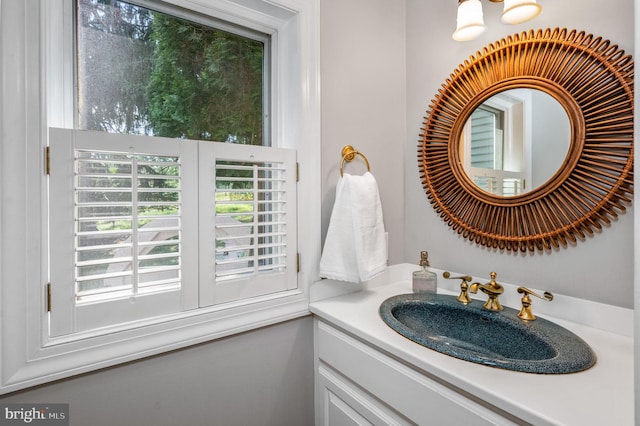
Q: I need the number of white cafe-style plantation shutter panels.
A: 2